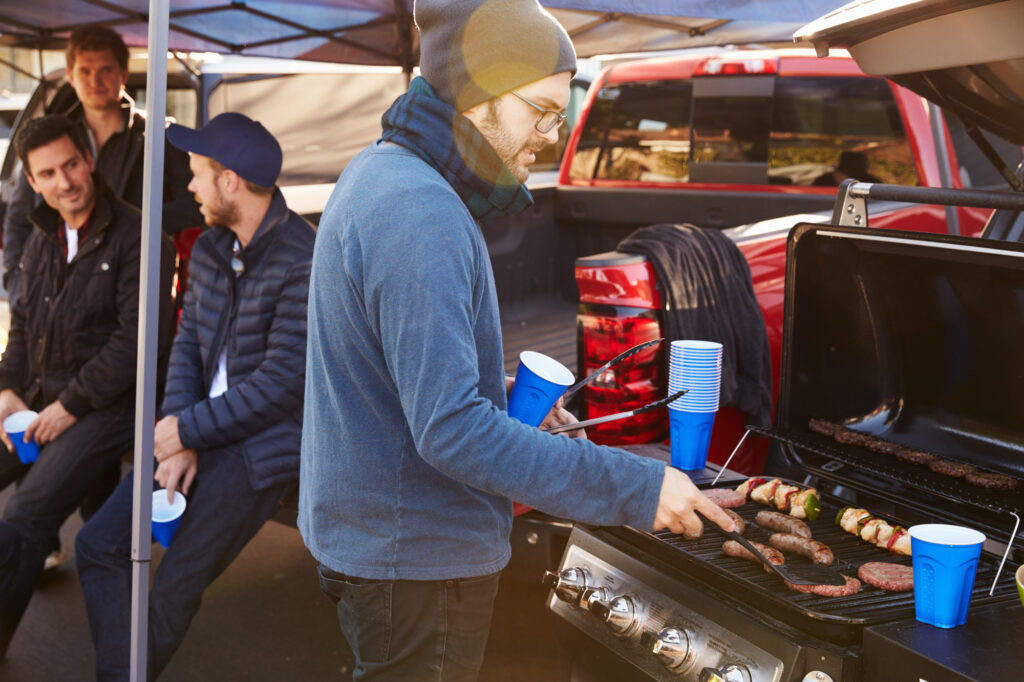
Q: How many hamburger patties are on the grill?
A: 9